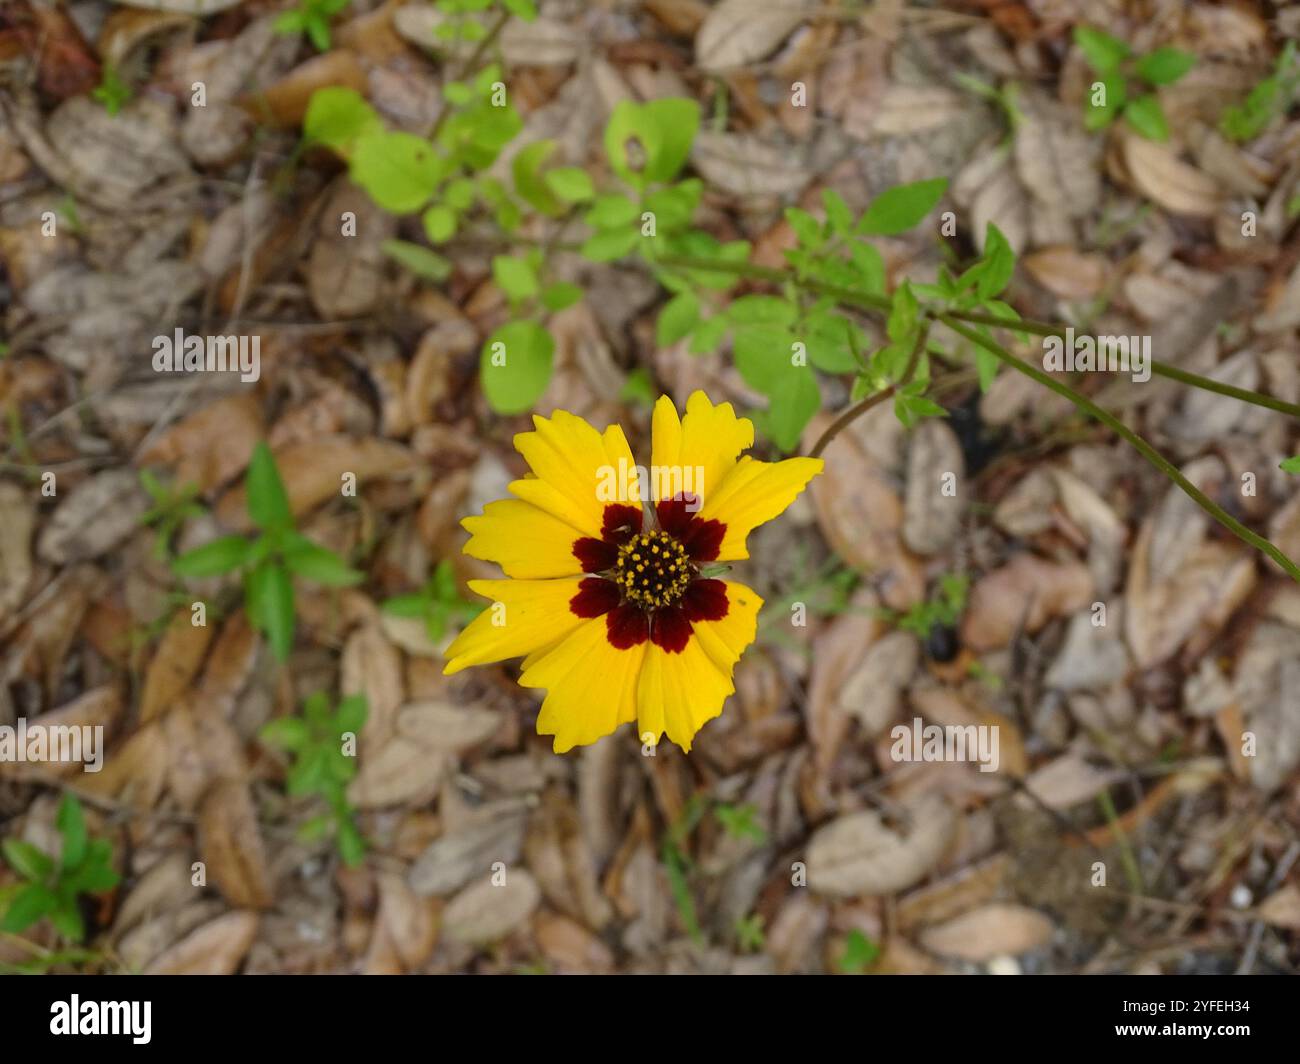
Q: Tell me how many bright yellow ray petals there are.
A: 8